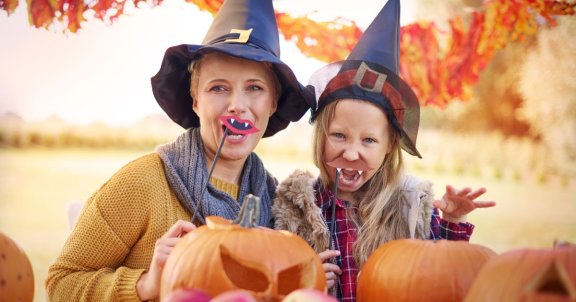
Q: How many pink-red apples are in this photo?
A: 3